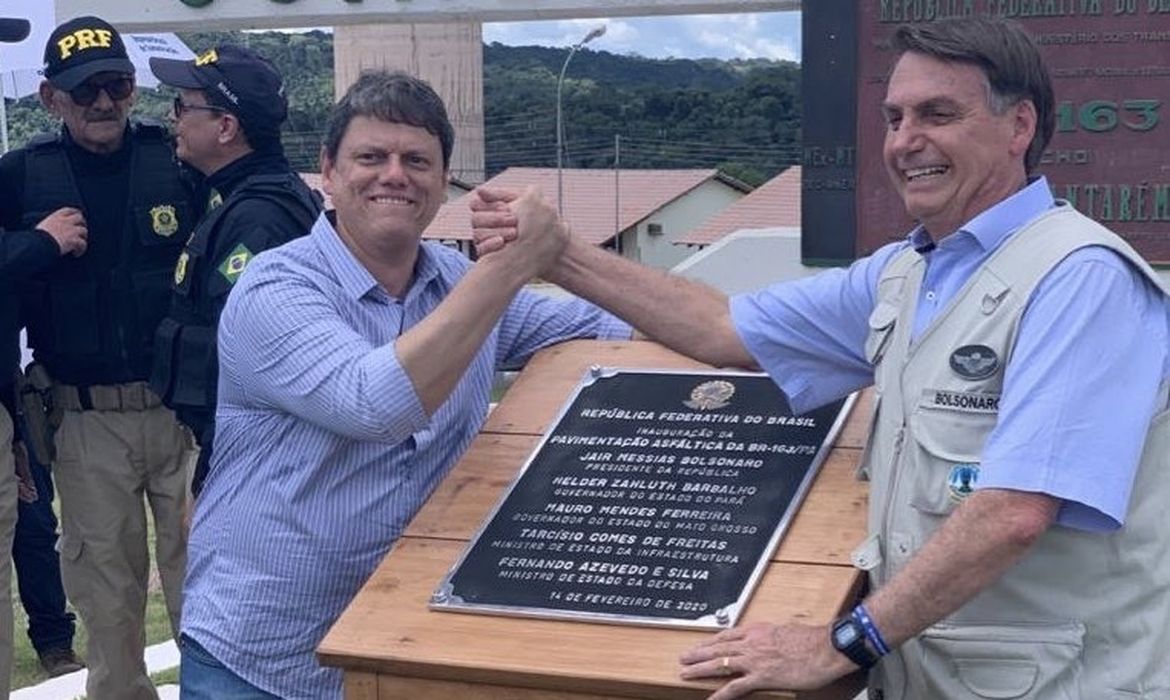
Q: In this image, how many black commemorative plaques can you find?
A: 1